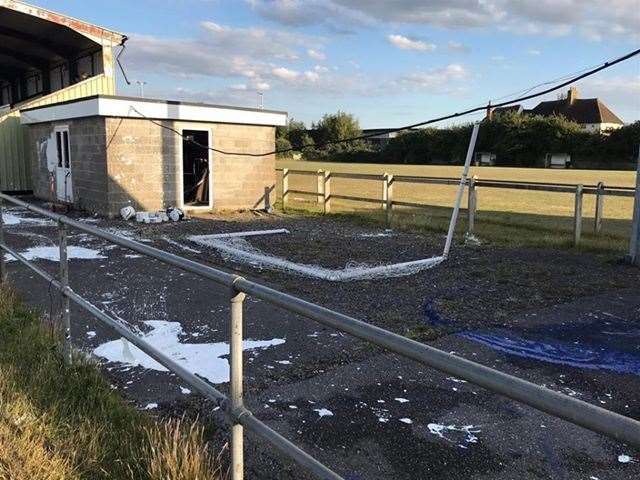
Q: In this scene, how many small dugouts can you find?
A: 2